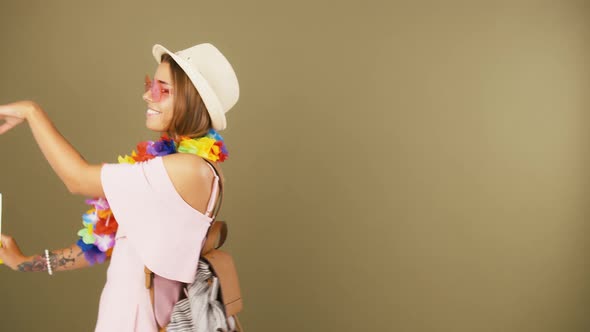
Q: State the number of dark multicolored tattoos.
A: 1